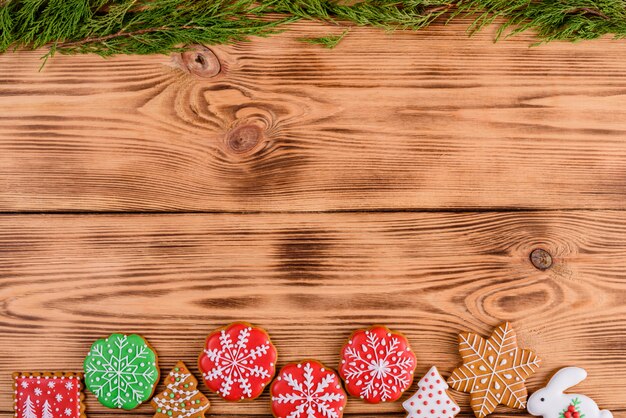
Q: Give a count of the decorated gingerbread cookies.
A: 9